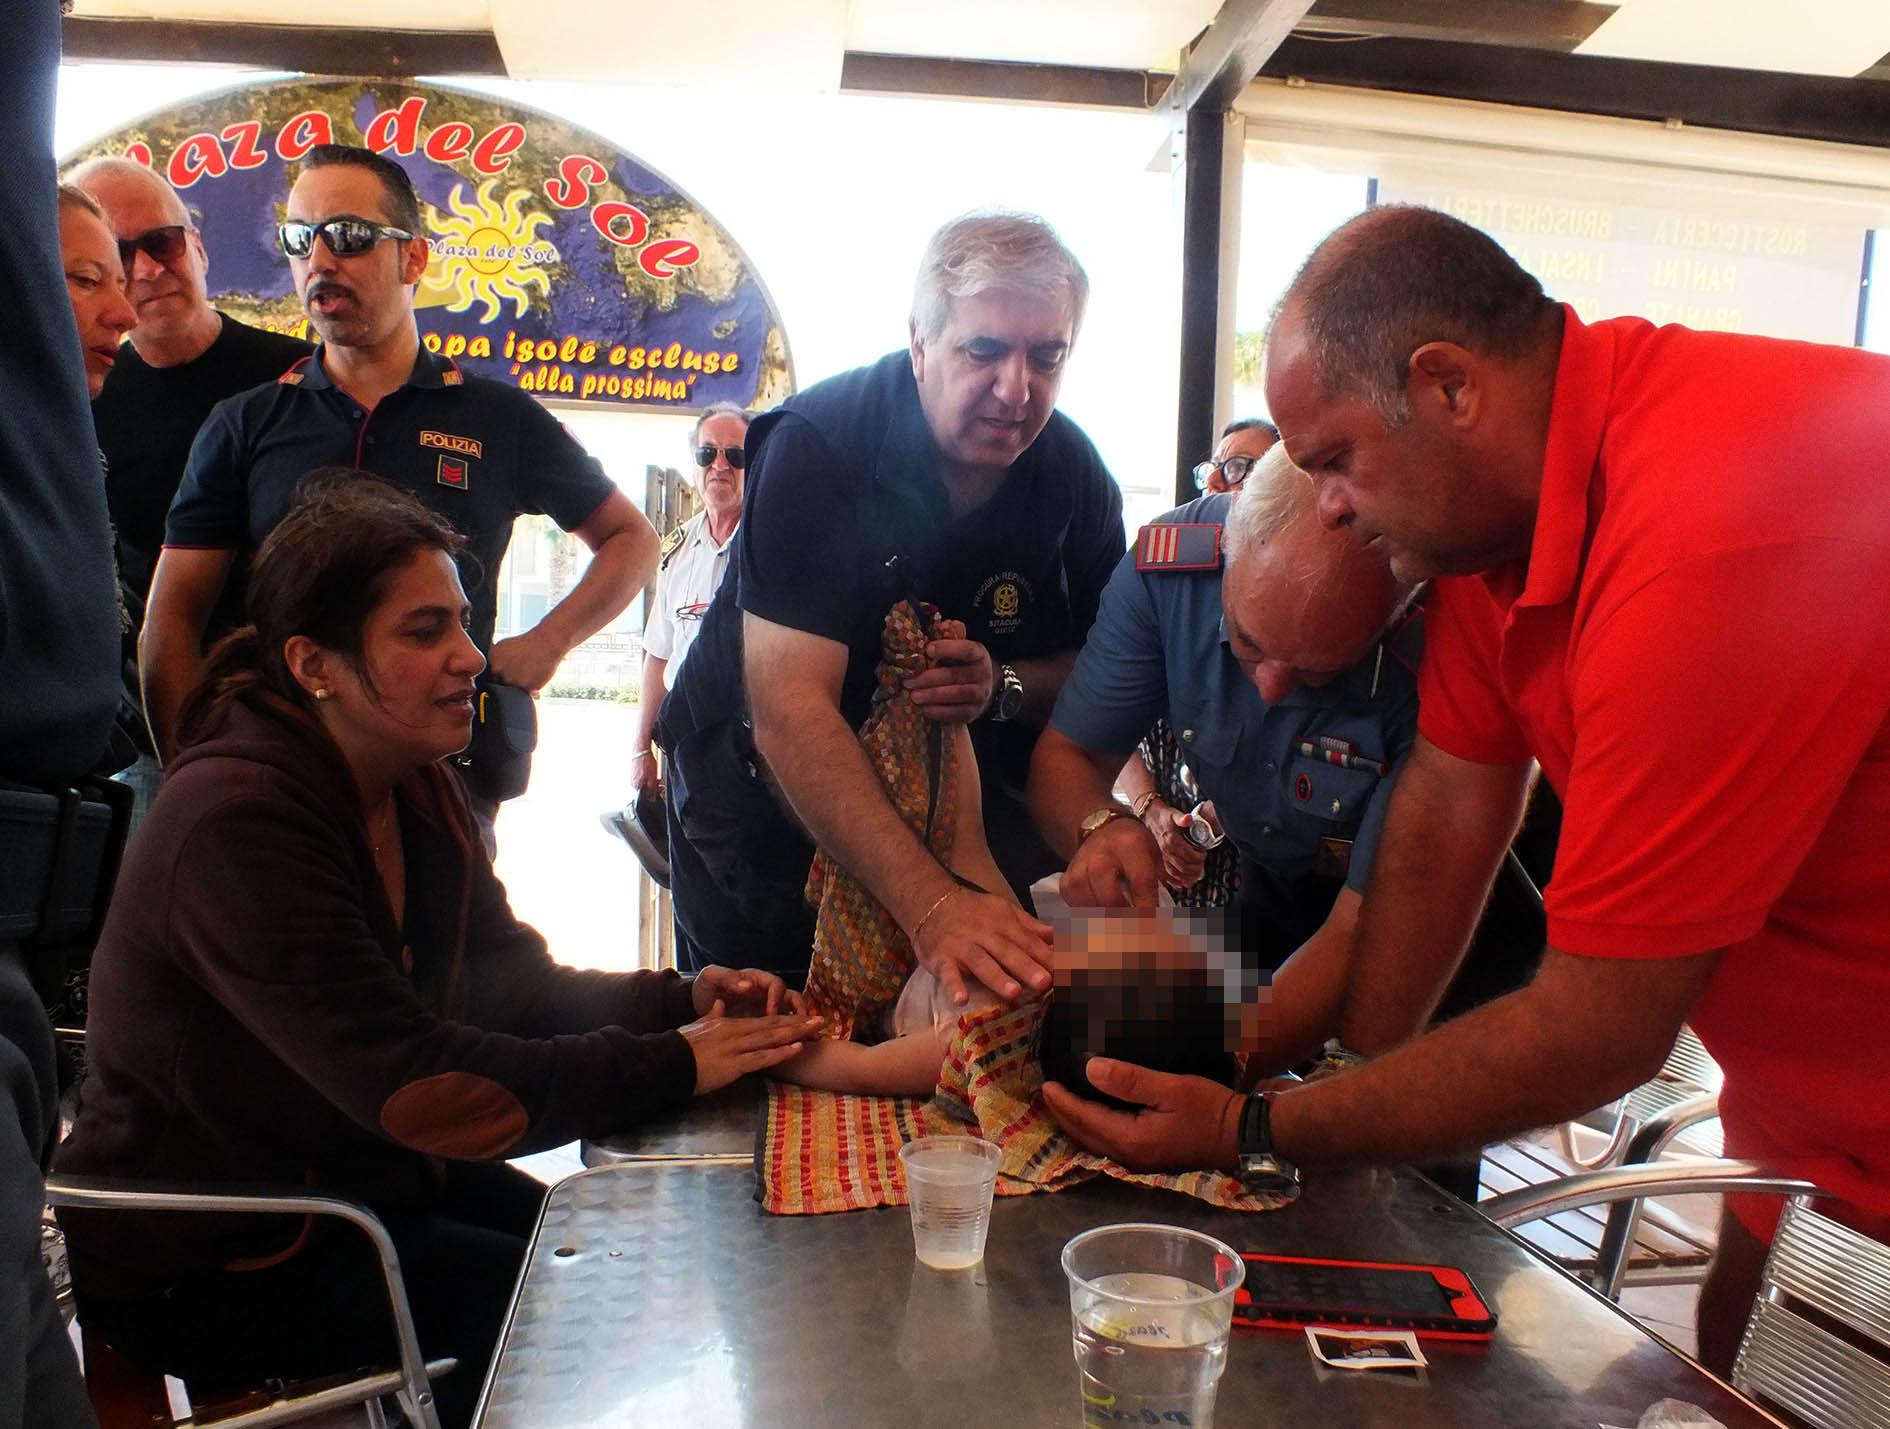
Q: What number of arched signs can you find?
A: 1